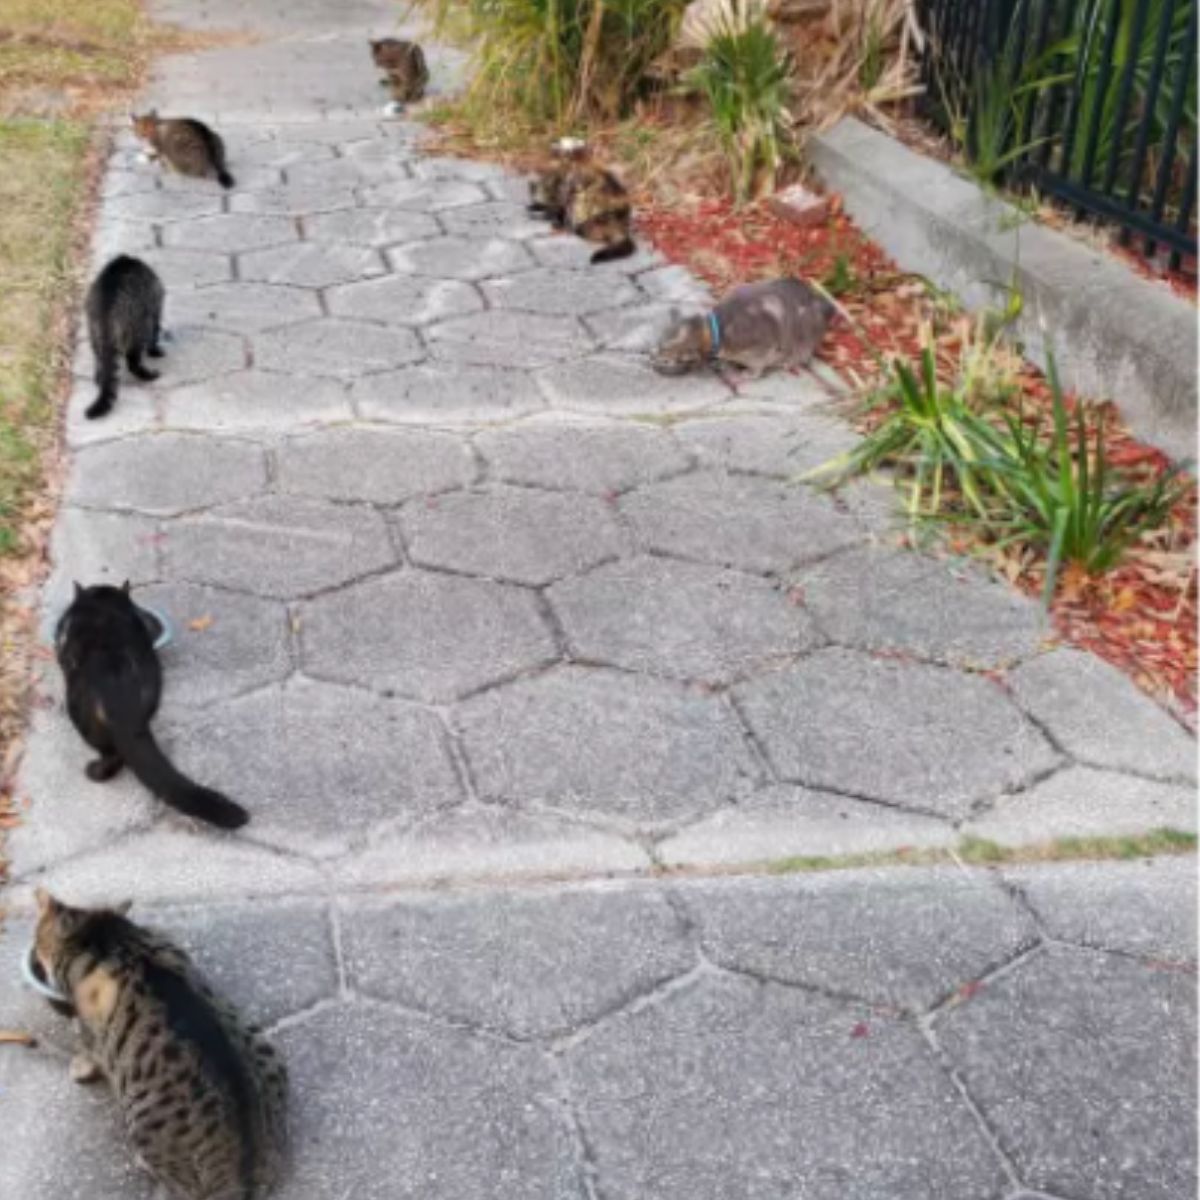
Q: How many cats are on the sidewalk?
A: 7